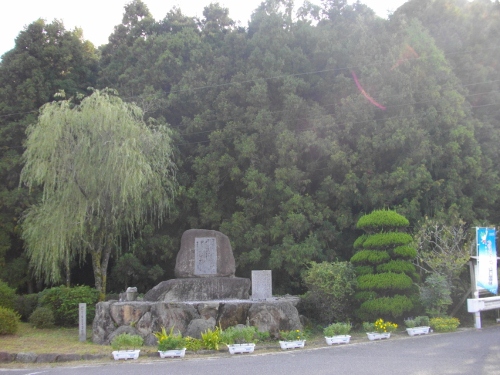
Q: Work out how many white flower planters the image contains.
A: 7